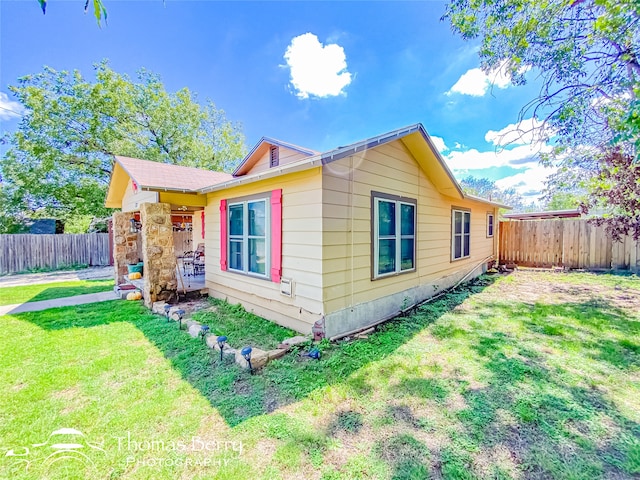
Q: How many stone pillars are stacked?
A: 2